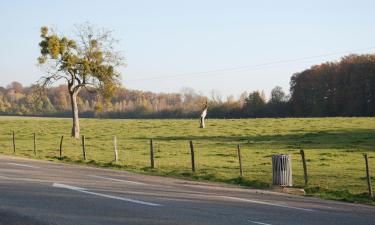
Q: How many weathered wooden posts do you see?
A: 10